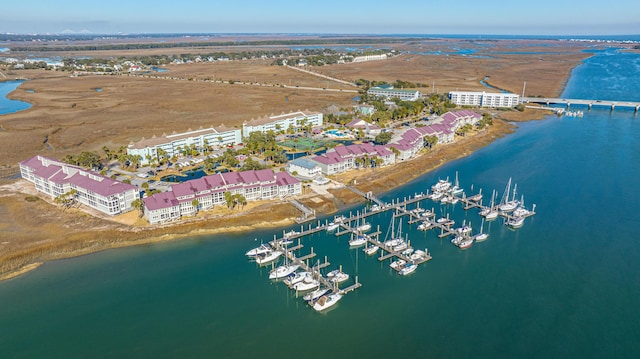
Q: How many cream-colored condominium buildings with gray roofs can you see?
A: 2